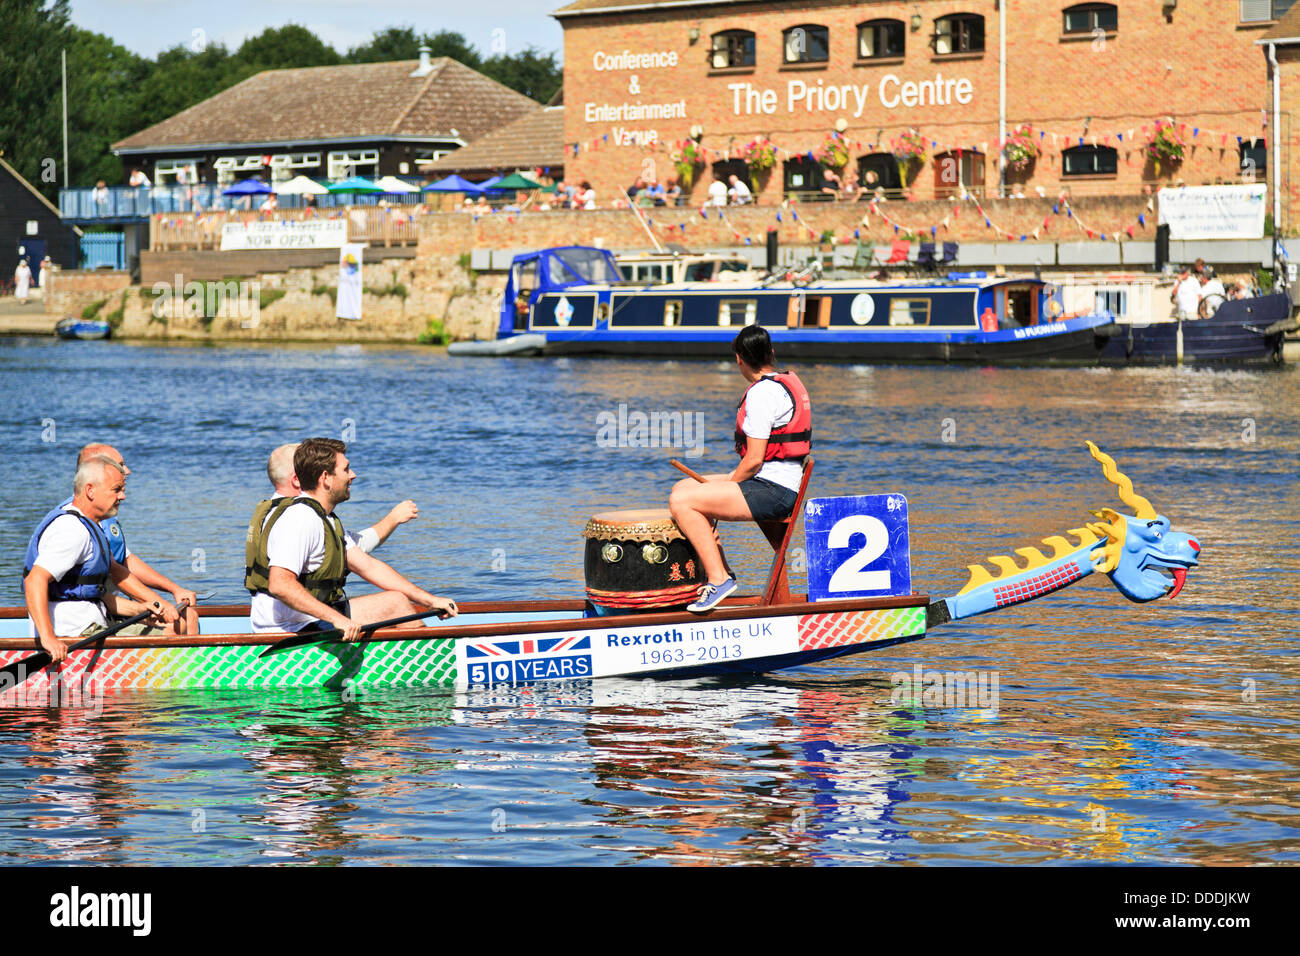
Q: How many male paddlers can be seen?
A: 4